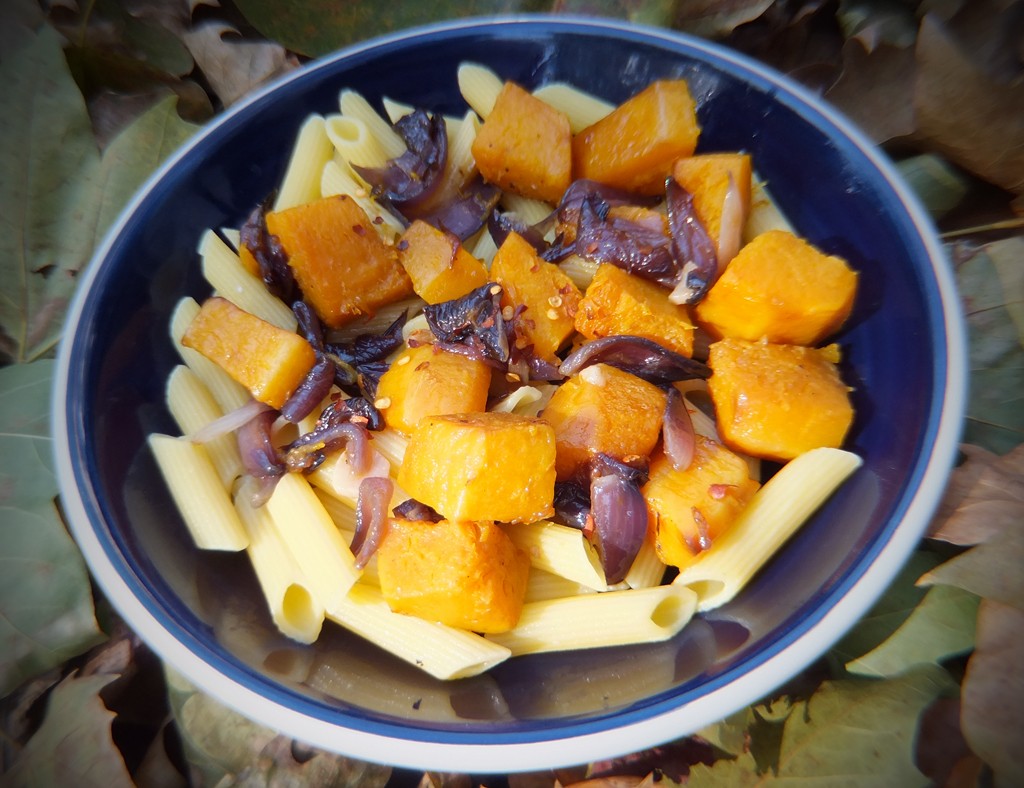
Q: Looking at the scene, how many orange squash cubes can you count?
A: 15